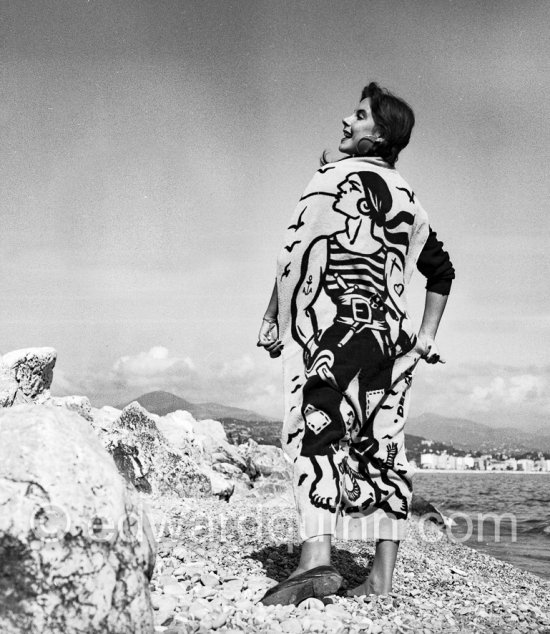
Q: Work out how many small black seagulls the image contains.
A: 5